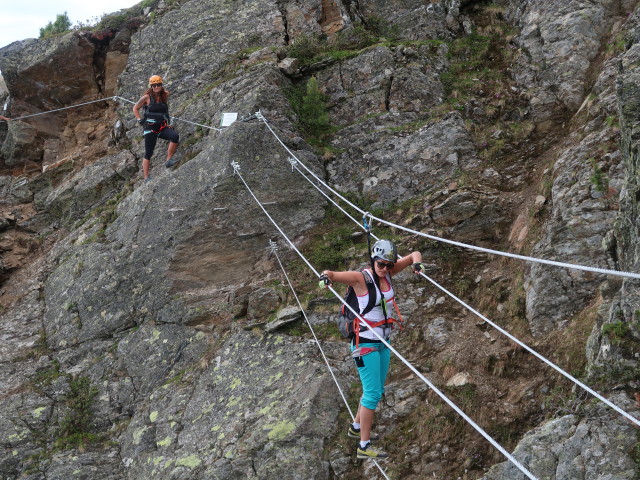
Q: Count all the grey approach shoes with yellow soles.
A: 2